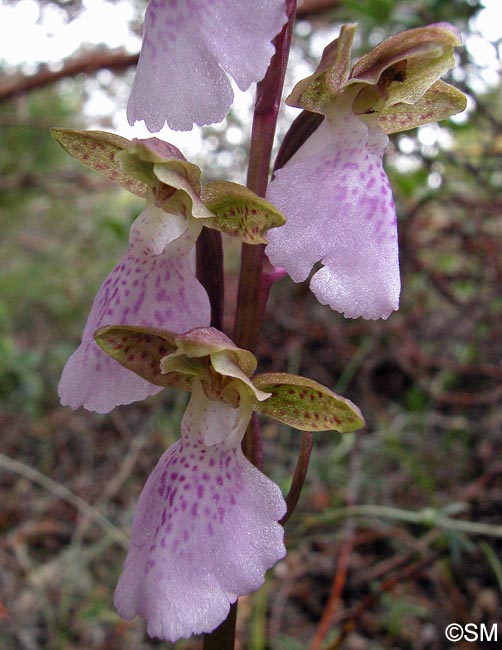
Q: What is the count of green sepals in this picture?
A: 6